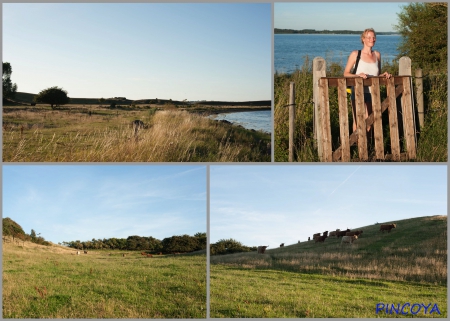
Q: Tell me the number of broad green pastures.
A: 2